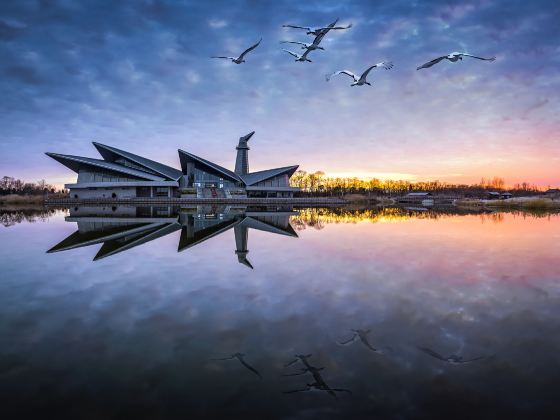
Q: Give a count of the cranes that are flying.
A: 6